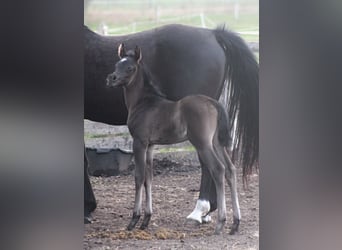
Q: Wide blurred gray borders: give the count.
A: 2